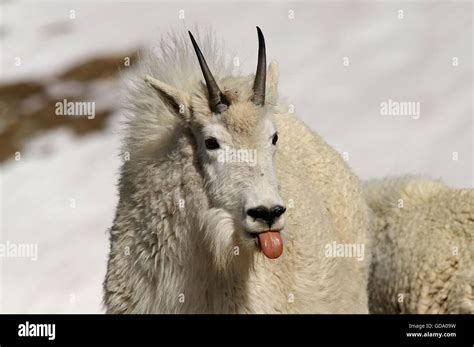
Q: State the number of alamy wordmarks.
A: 6